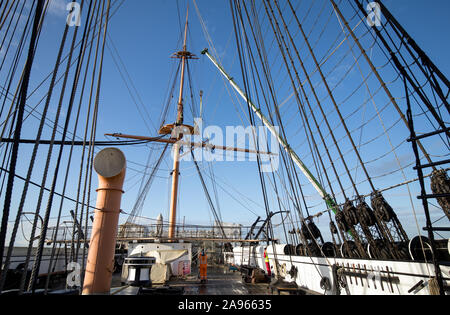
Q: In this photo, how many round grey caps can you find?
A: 1